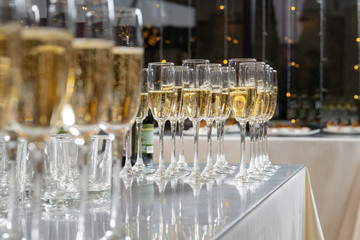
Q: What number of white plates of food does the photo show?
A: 3